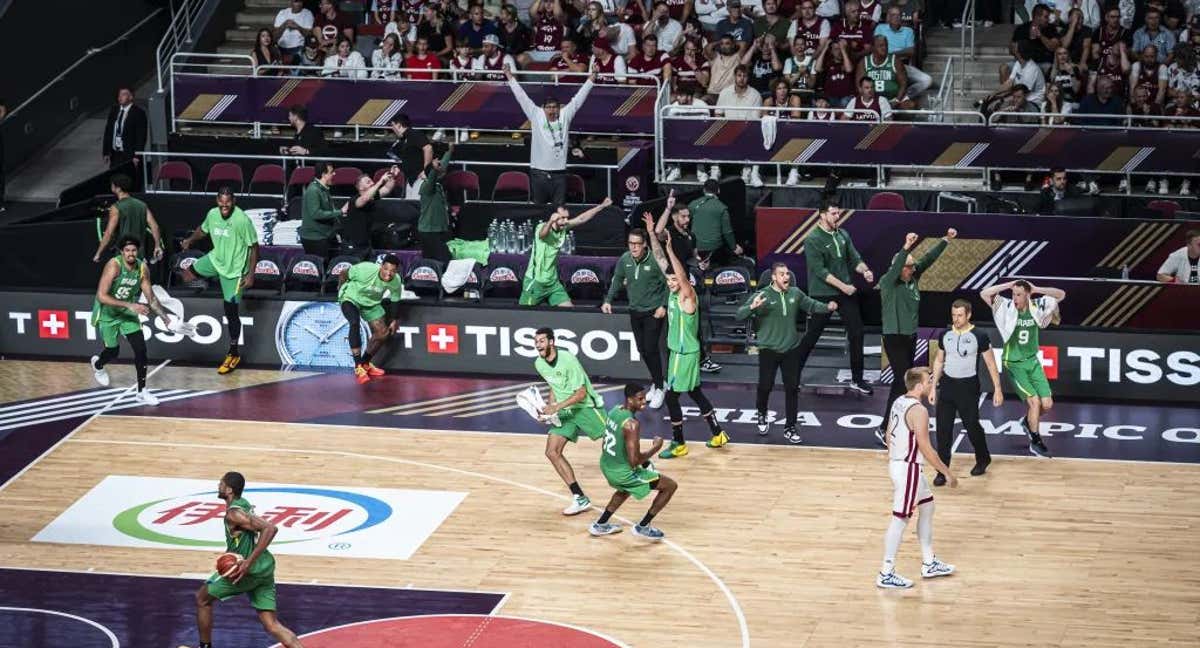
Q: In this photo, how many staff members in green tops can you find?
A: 7